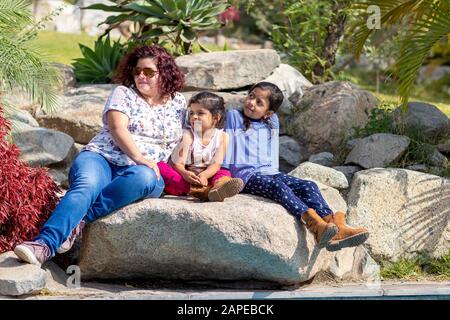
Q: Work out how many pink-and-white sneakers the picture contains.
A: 2